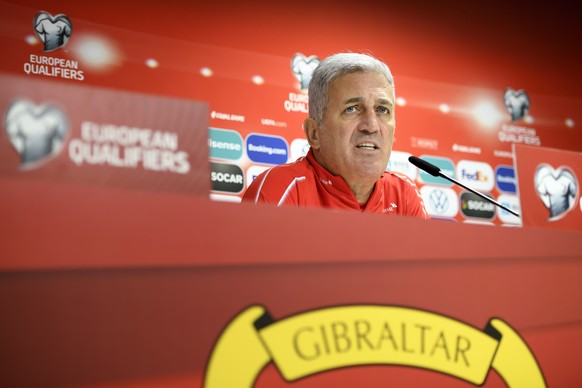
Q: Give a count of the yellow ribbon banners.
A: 1